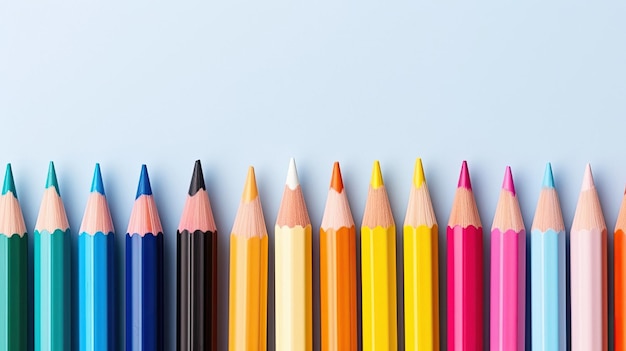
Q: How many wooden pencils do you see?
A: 15